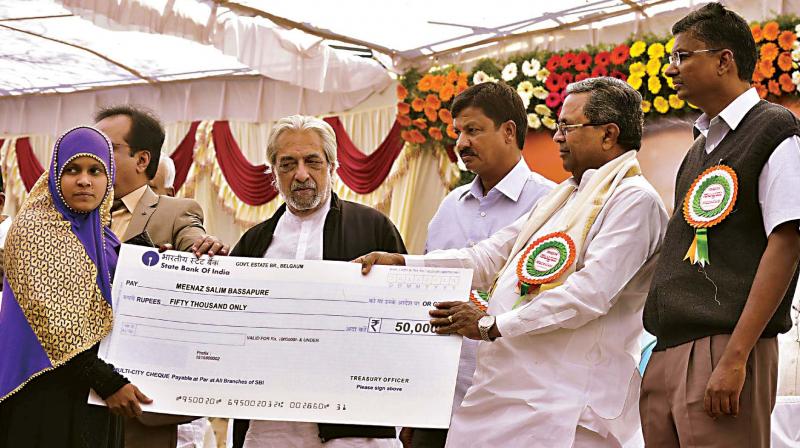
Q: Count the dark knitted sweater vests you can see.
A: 1